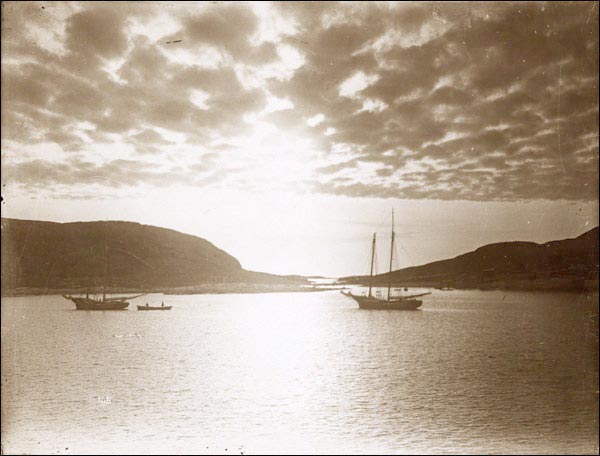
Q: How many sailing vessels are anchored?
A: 2